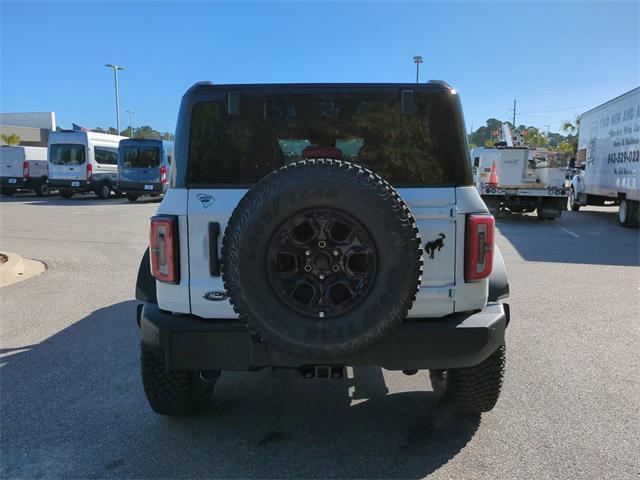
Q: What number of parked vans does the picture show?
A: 3